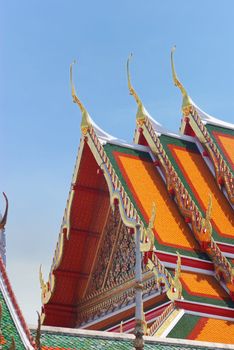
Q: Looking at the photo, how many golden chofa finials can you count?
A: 3